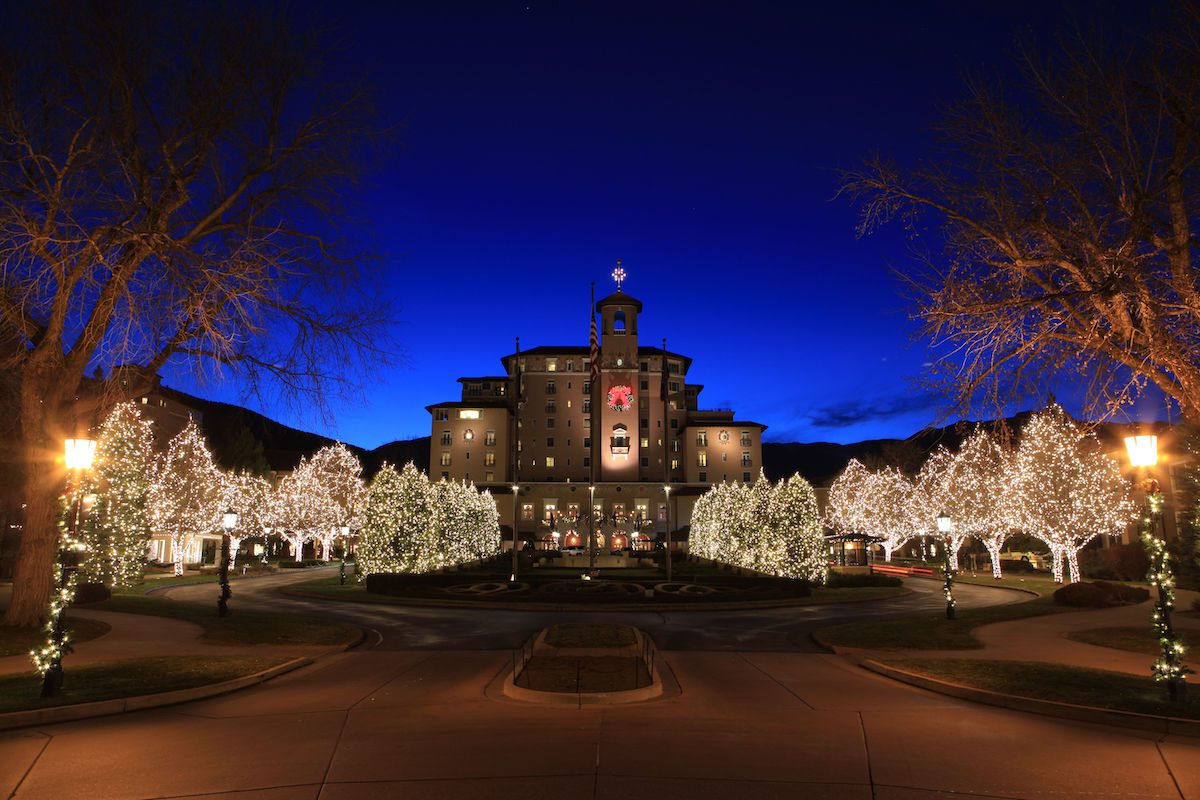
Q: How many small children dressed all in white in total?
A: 0